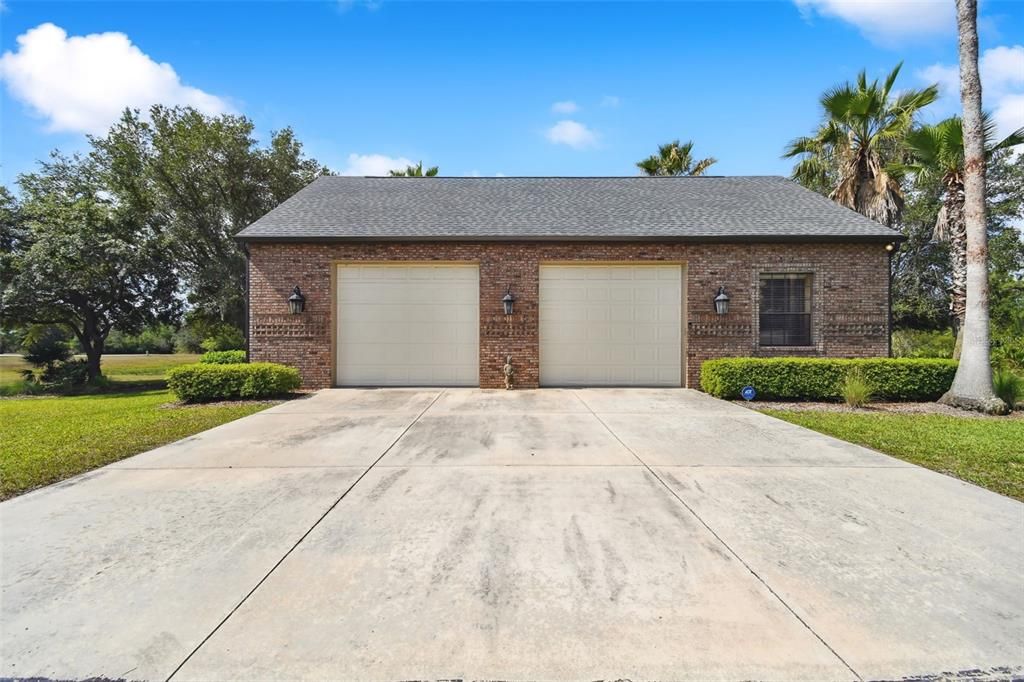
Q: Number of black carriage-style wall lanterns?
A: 3